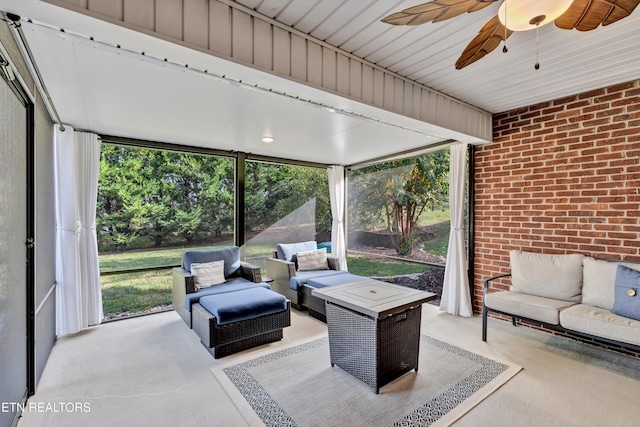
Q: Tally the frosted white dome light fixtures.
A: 1